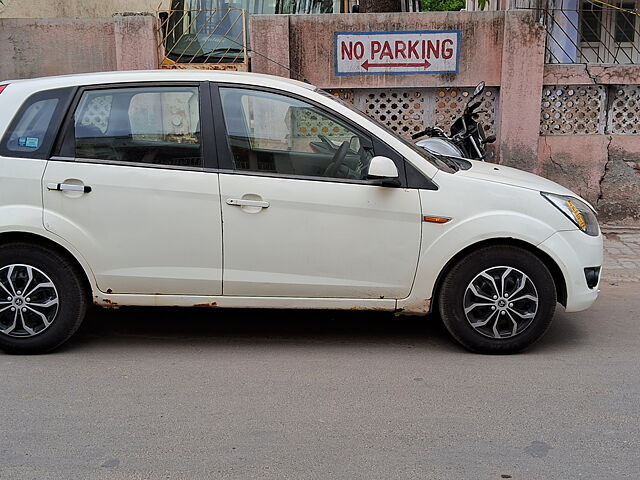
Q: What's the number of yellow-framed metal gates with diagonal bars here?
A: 1